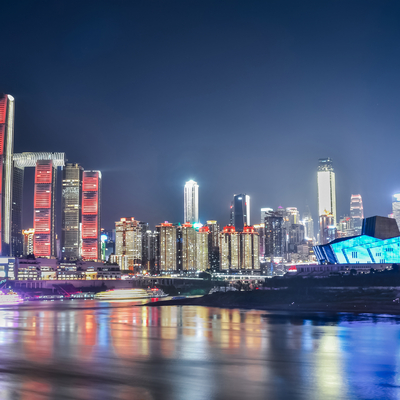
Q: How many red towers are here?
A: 3